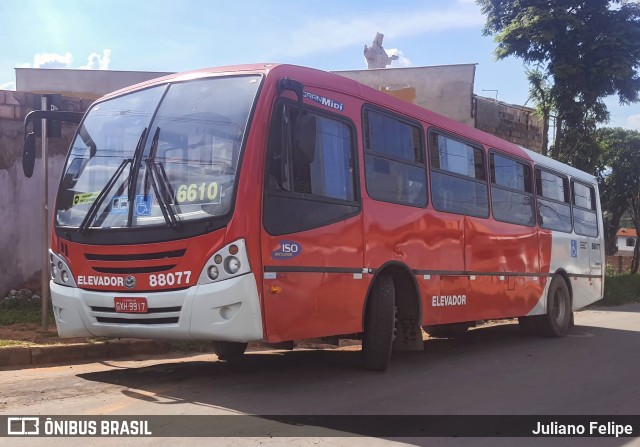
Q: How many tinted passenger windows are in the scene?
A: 5